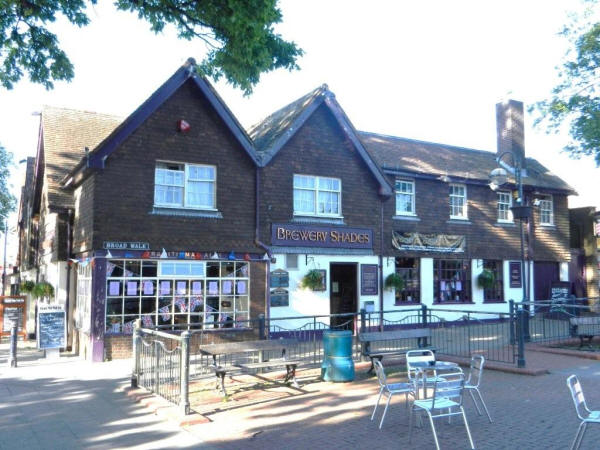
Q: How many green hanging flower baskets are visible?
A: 5